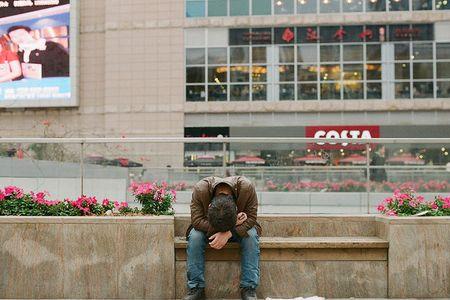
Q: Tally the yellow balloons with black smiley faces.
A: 0